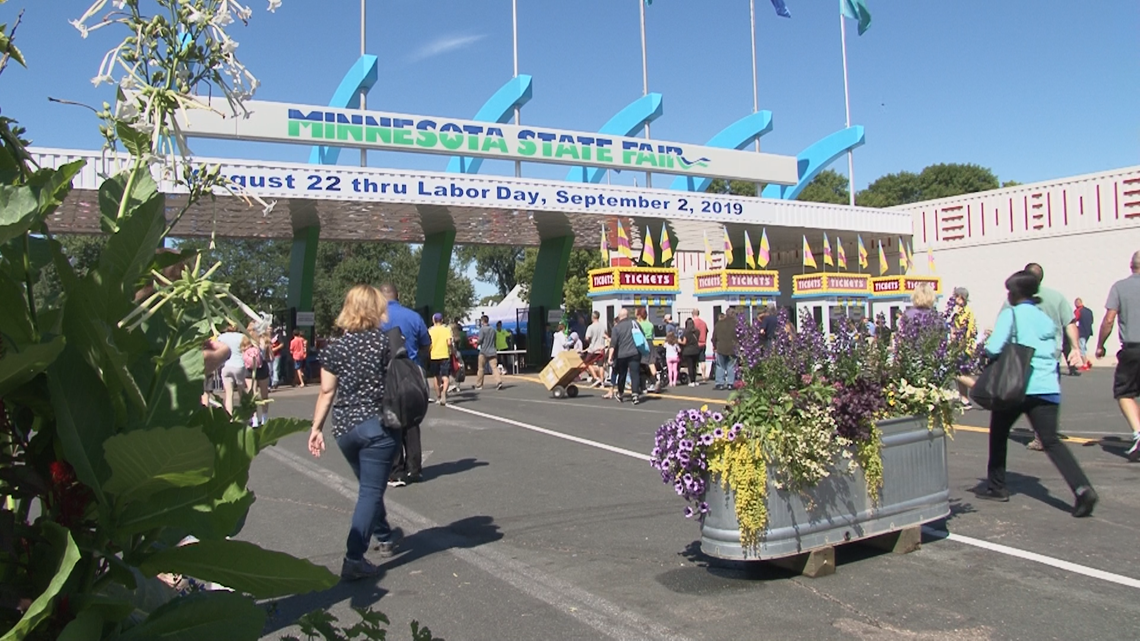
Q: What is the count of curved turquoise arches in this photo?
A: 5